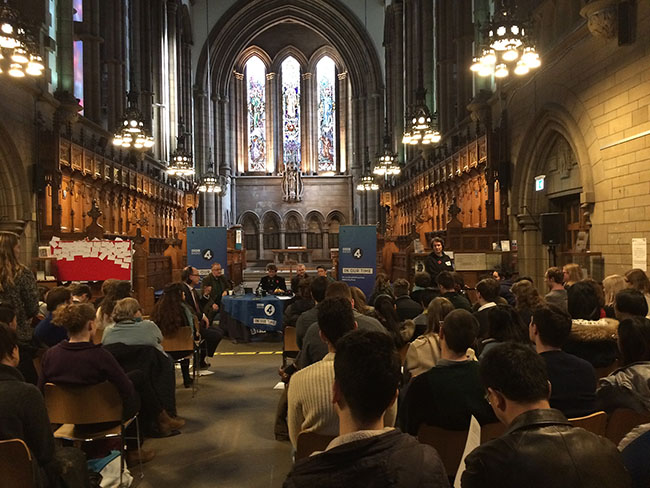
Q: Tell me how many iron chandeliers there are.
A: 8